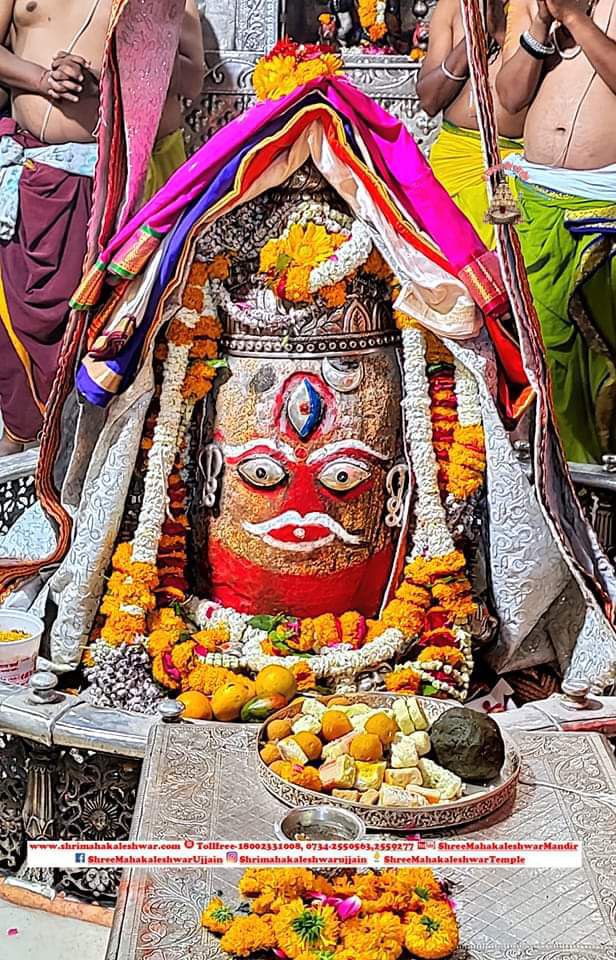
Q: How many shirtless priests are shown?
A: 4